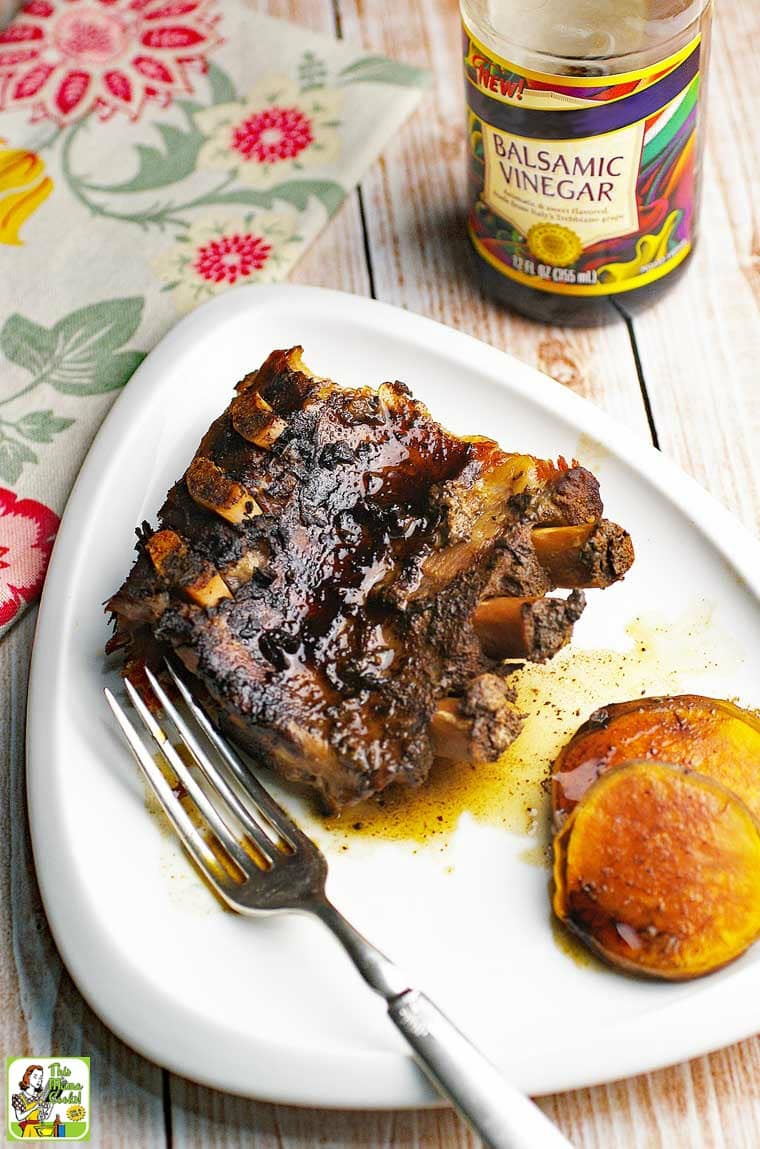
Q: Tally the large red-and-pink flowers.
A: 2